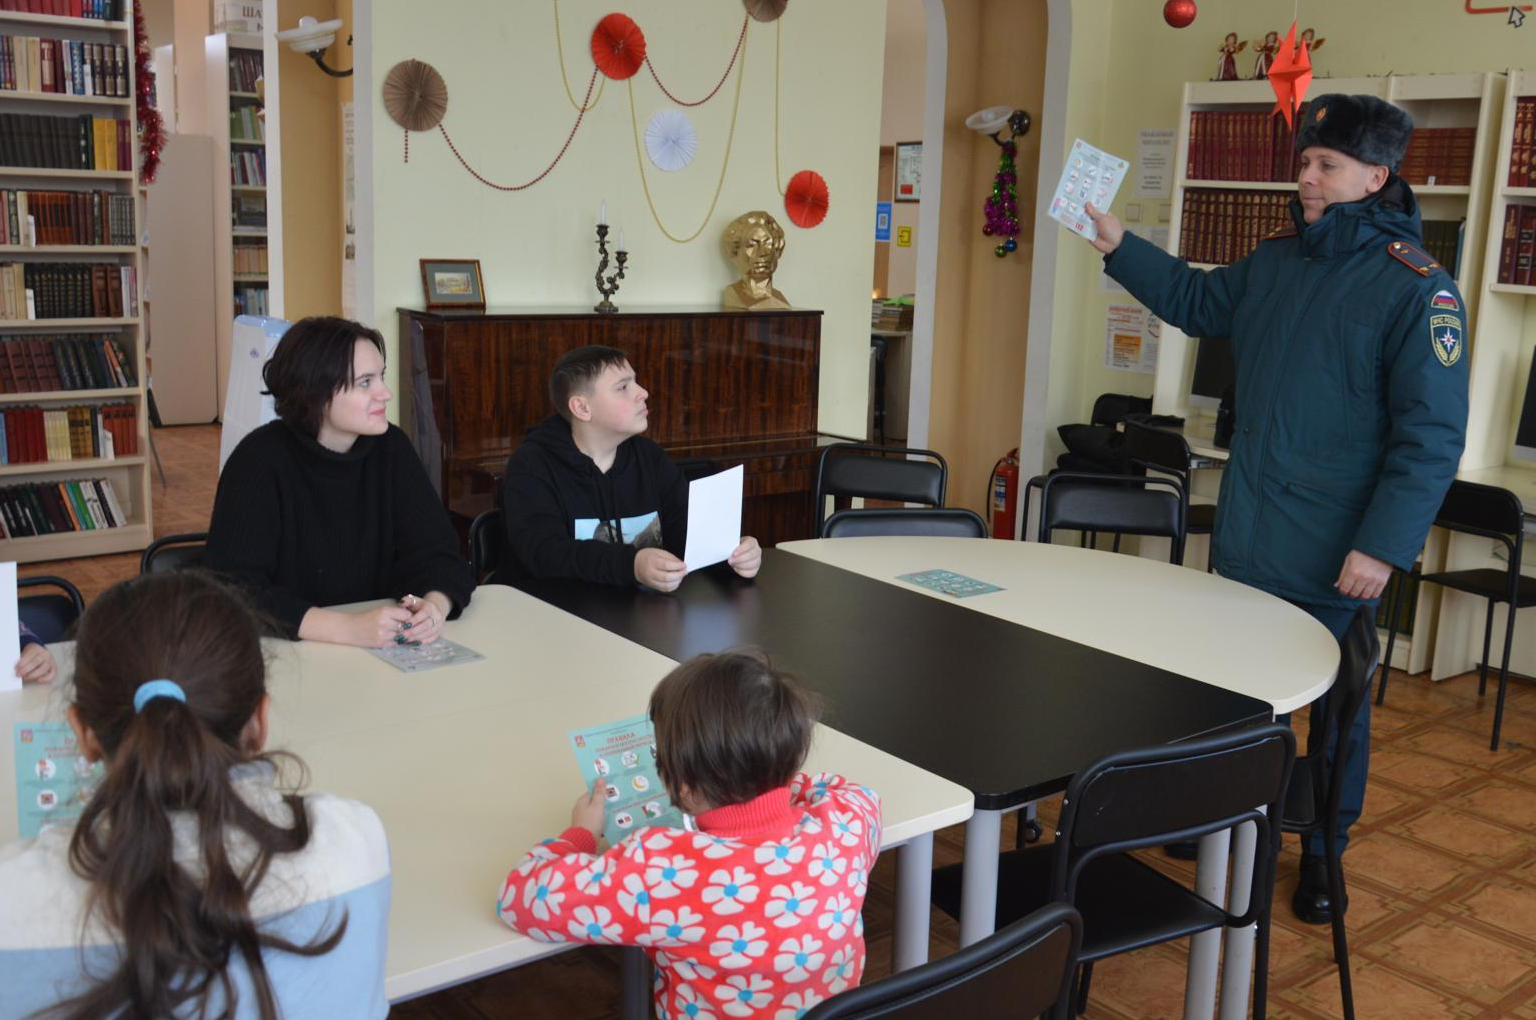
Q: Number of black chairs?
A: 12